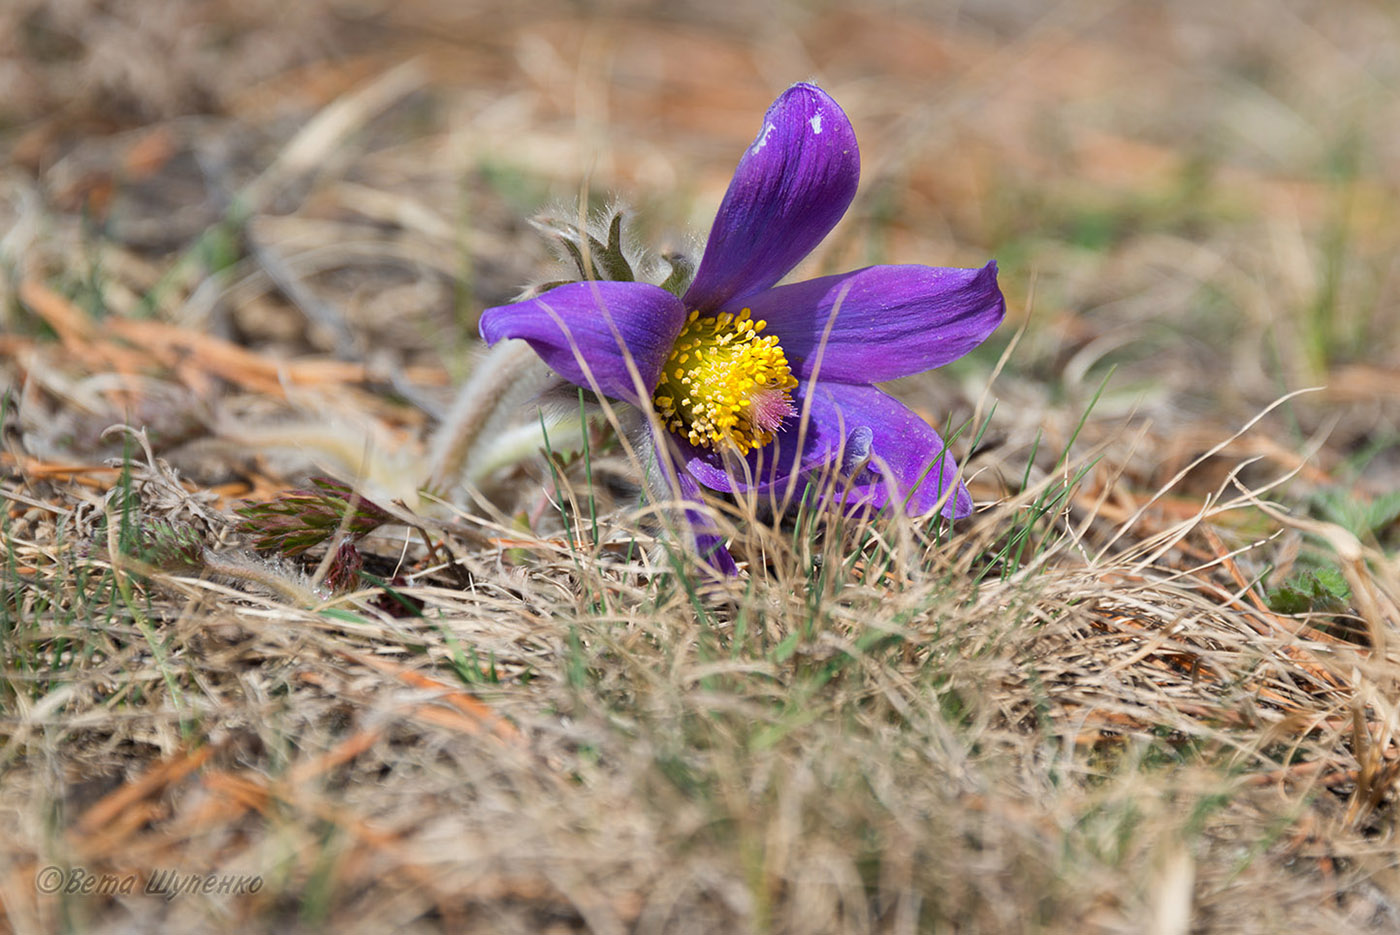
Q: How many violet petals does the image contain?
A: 6